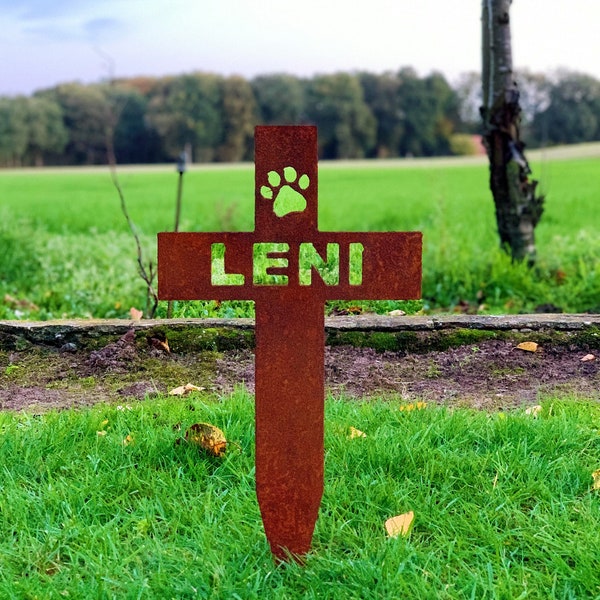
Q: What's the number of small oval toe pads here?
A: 4